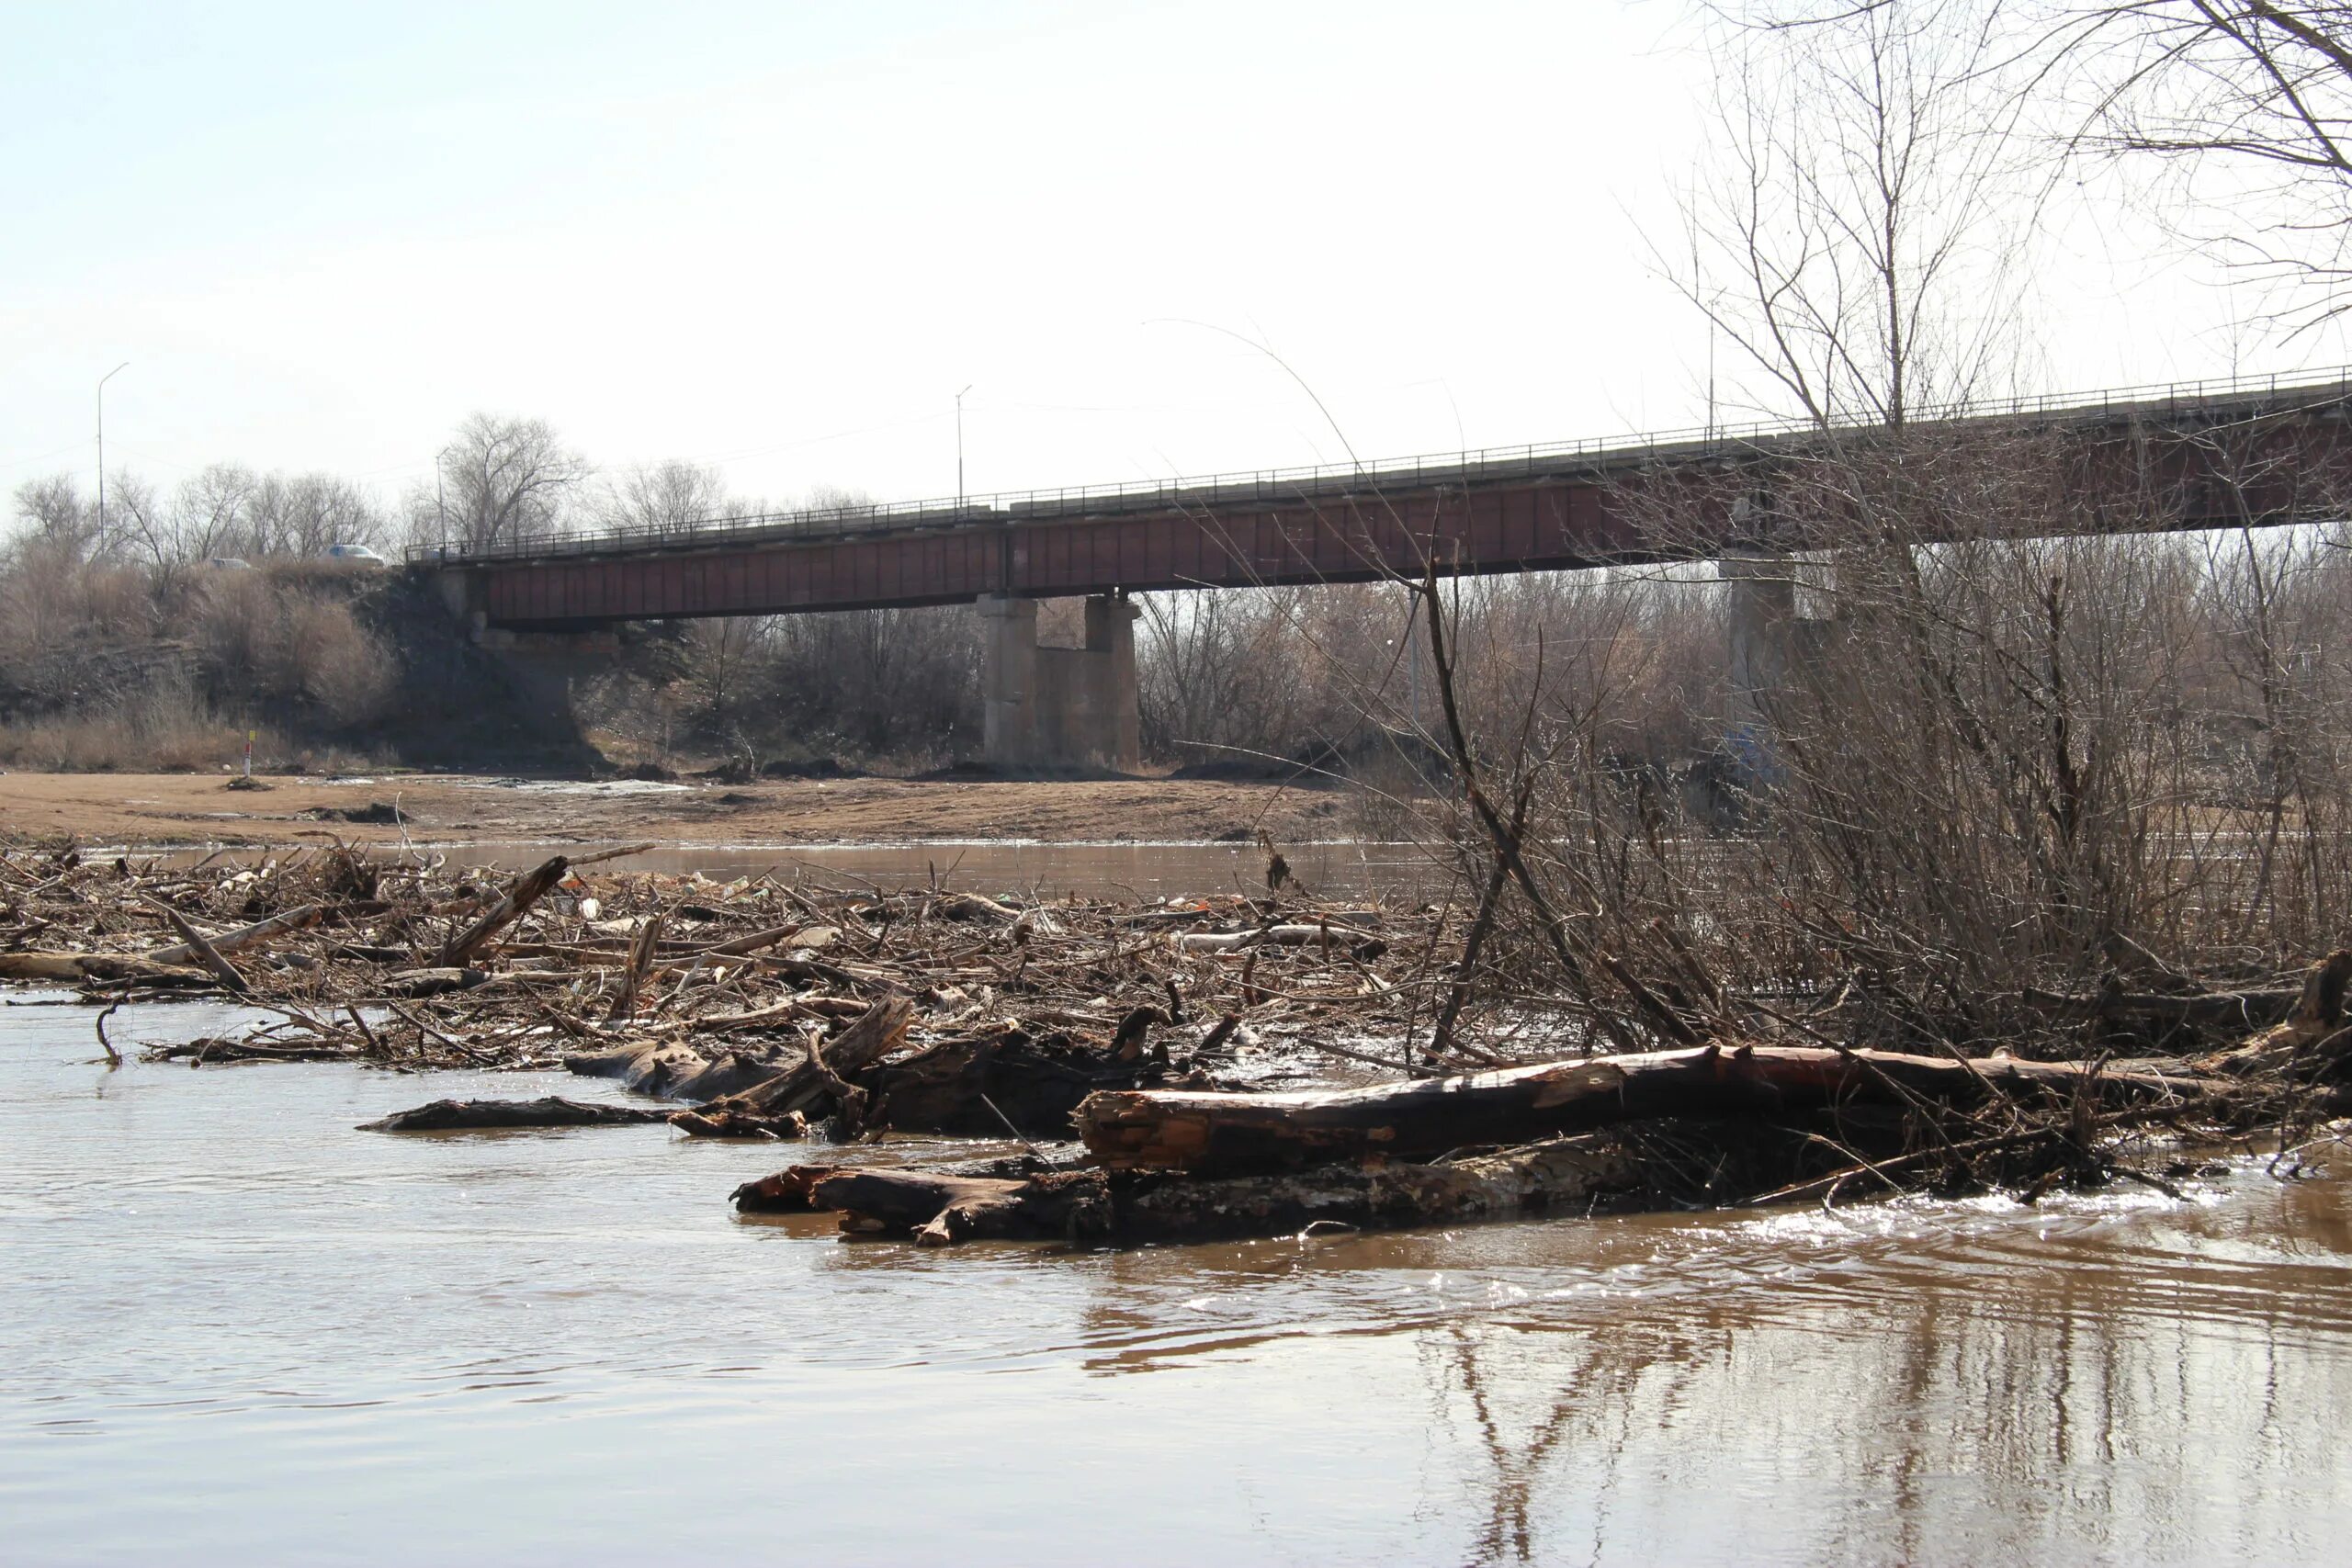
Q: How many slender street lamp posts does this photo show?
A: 4